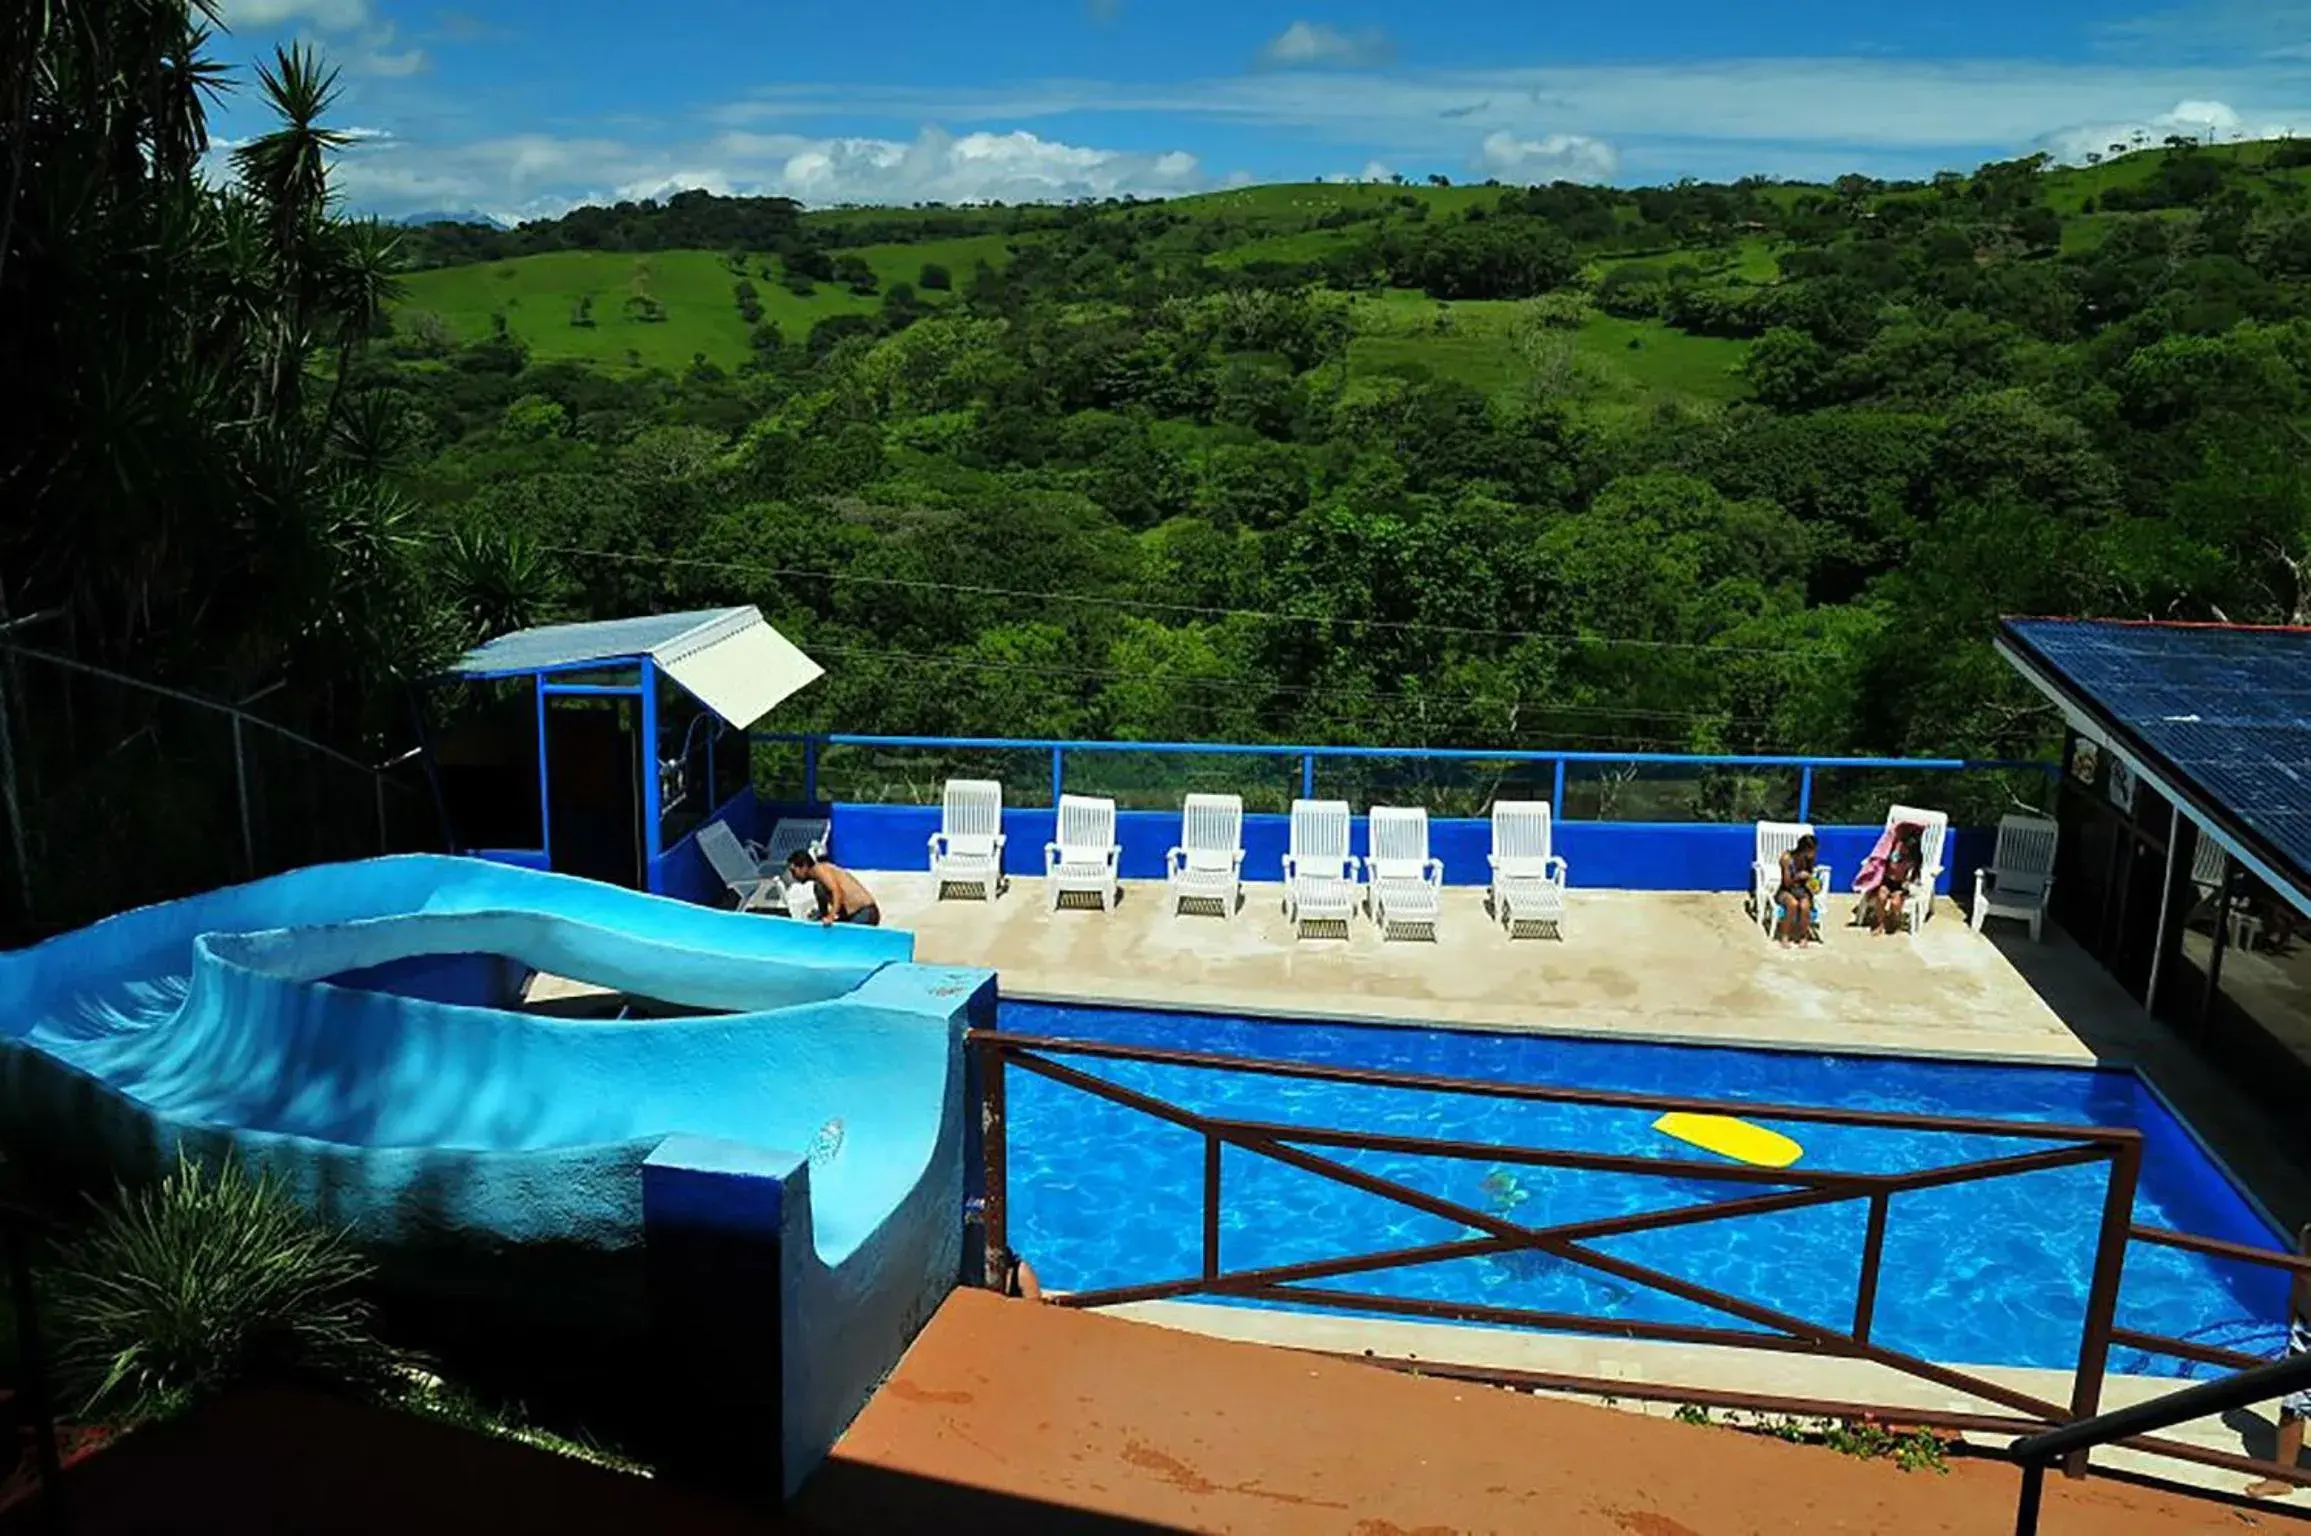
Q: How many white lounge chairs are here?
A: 11